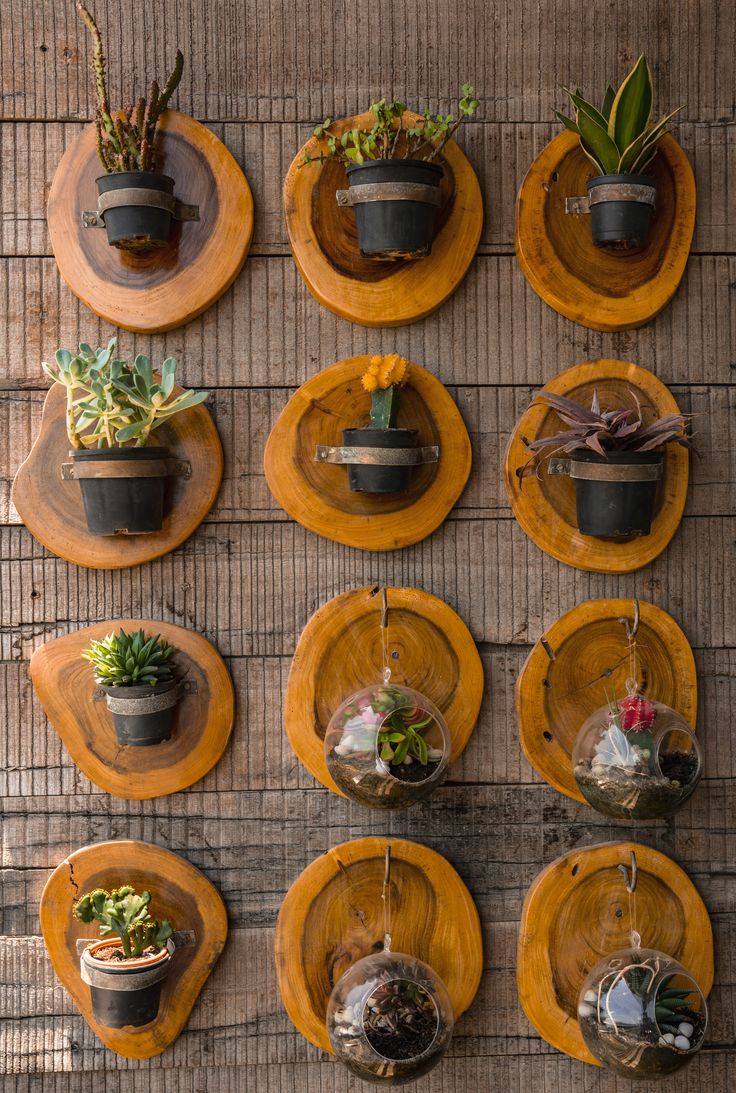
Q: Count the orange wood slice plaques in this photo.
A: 12